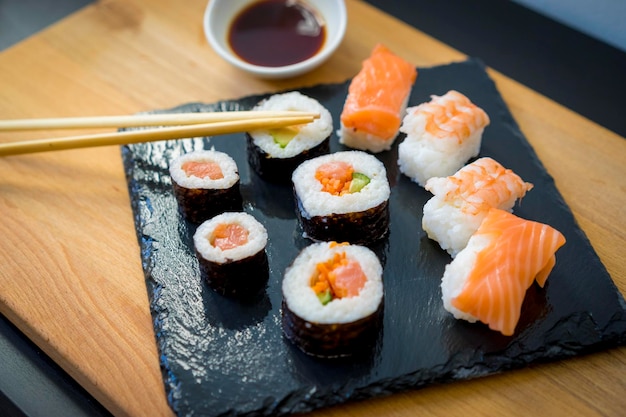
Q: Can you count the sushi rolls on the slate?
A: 5